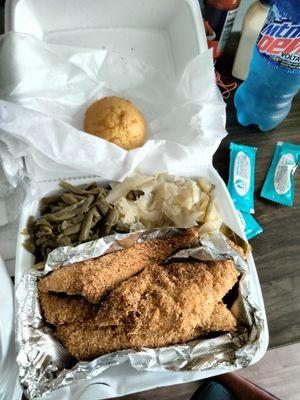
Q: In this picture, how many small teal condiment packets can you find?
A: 3